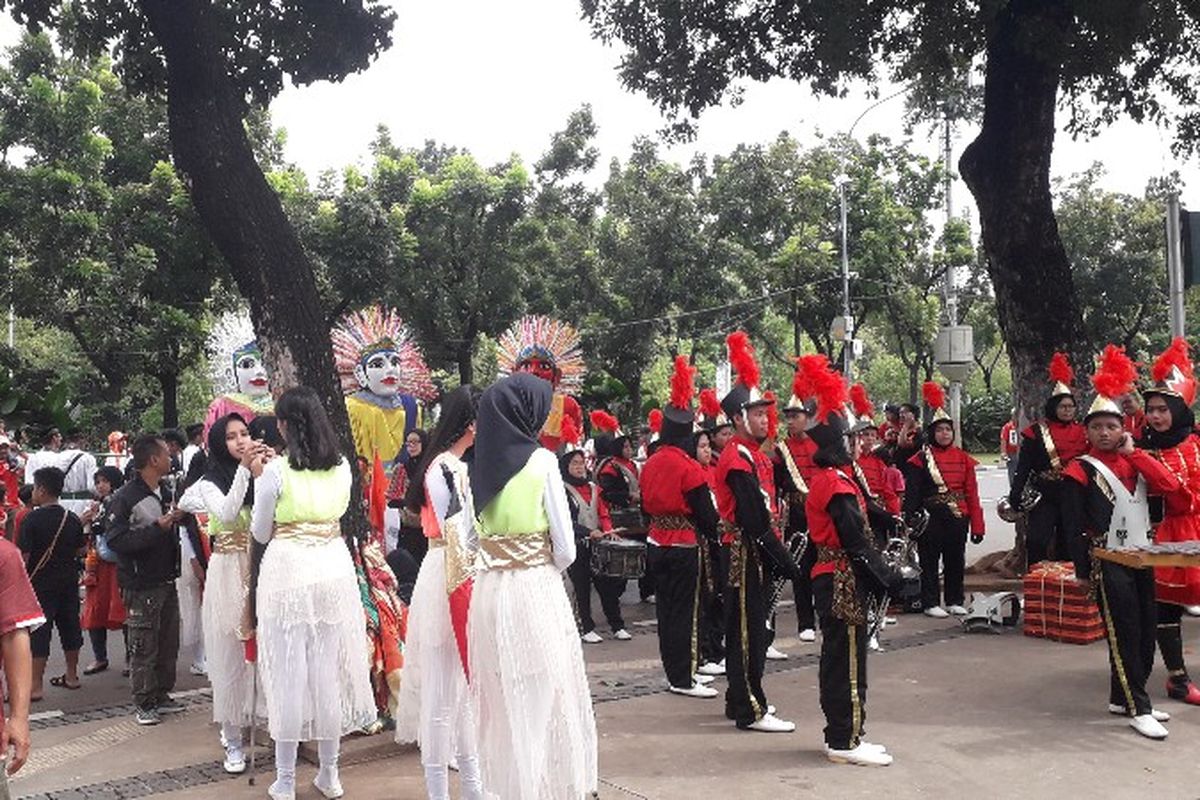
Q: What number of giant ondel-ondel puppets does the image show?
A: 3